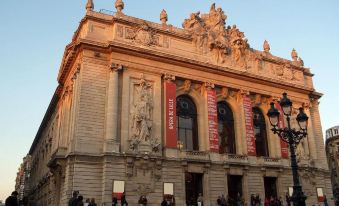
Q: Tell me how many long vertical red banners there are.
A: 4